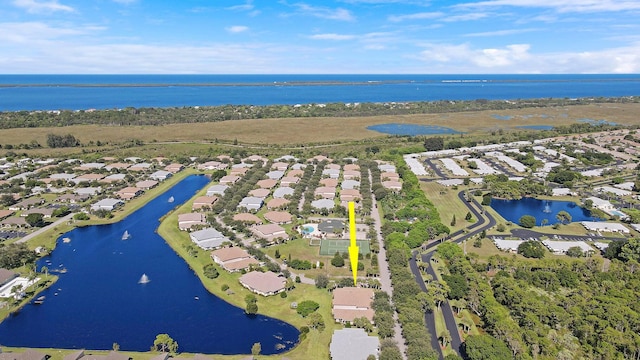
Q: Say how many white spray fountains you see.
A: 4